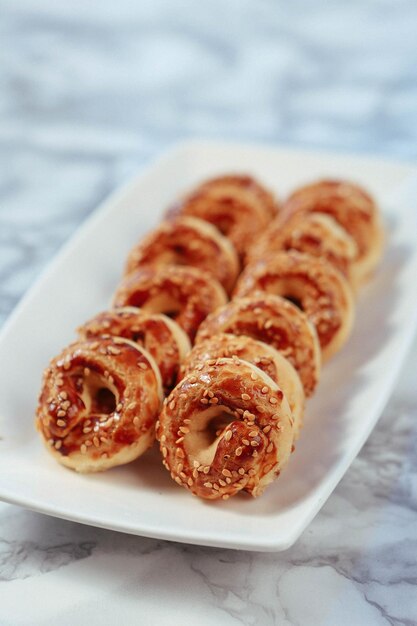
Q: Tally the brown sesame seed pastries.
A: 12